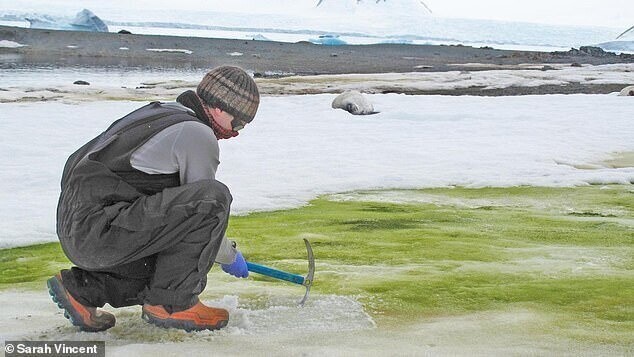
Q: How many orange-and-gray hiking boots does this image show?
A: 2